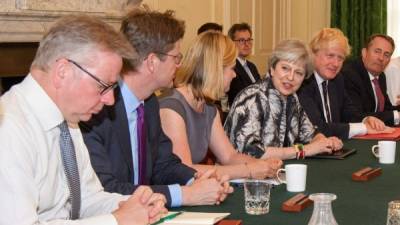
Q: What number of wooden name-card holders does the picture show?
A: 2